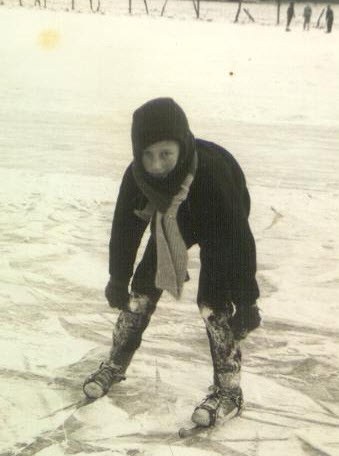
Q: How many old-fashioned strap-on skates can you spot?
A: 2